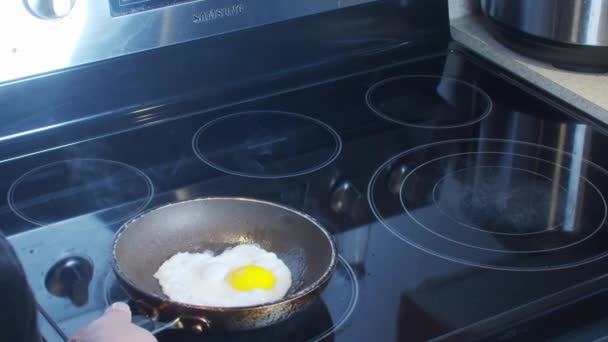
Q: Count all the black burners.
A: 5